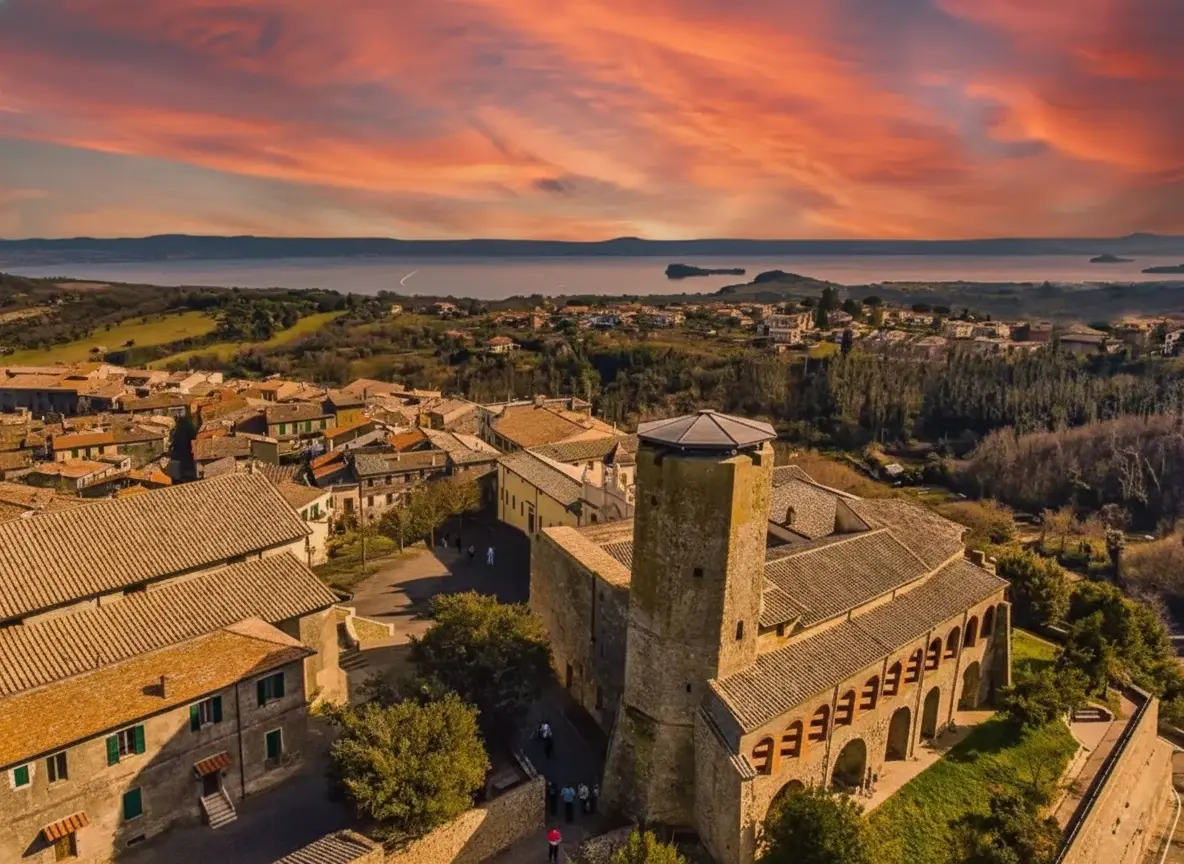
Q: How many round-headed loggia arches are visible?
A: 11